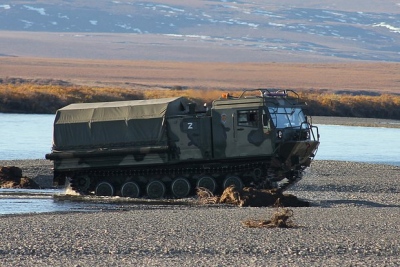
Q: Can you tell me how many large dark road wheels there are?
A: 6